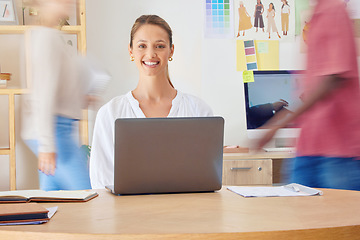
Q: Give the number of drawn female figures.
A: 4